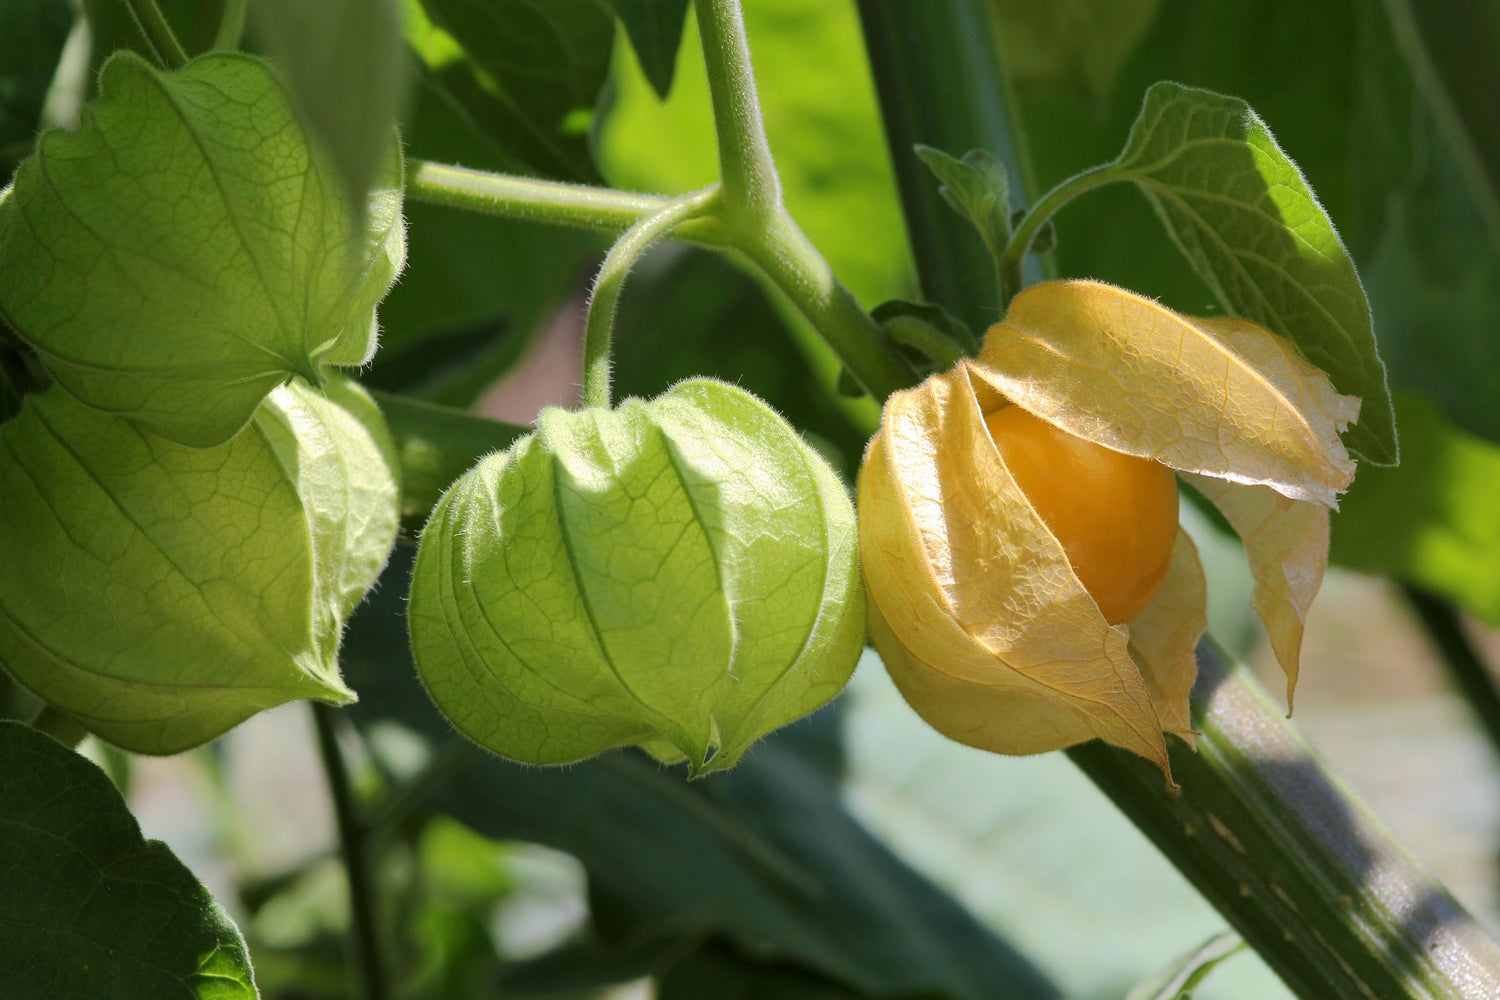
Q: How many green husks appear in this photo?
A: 3